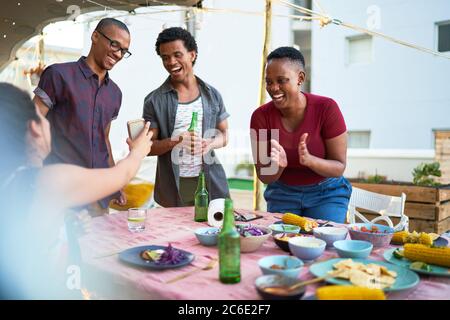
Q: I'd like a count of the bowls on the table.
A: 10